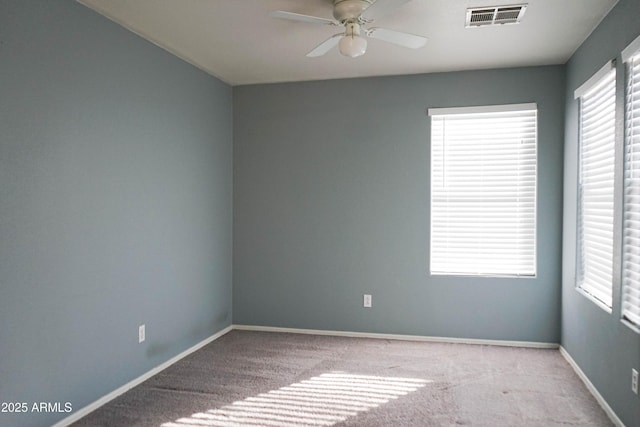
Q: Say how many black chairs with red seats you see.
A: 0